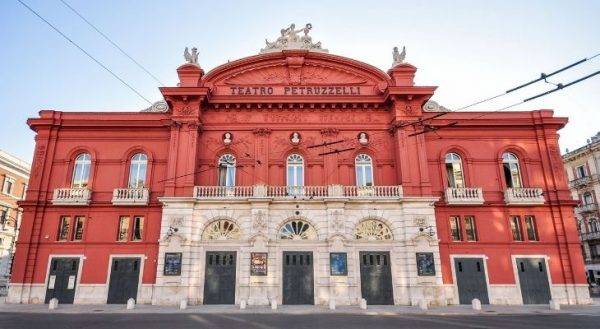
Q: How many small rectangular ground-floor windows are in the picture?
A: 8